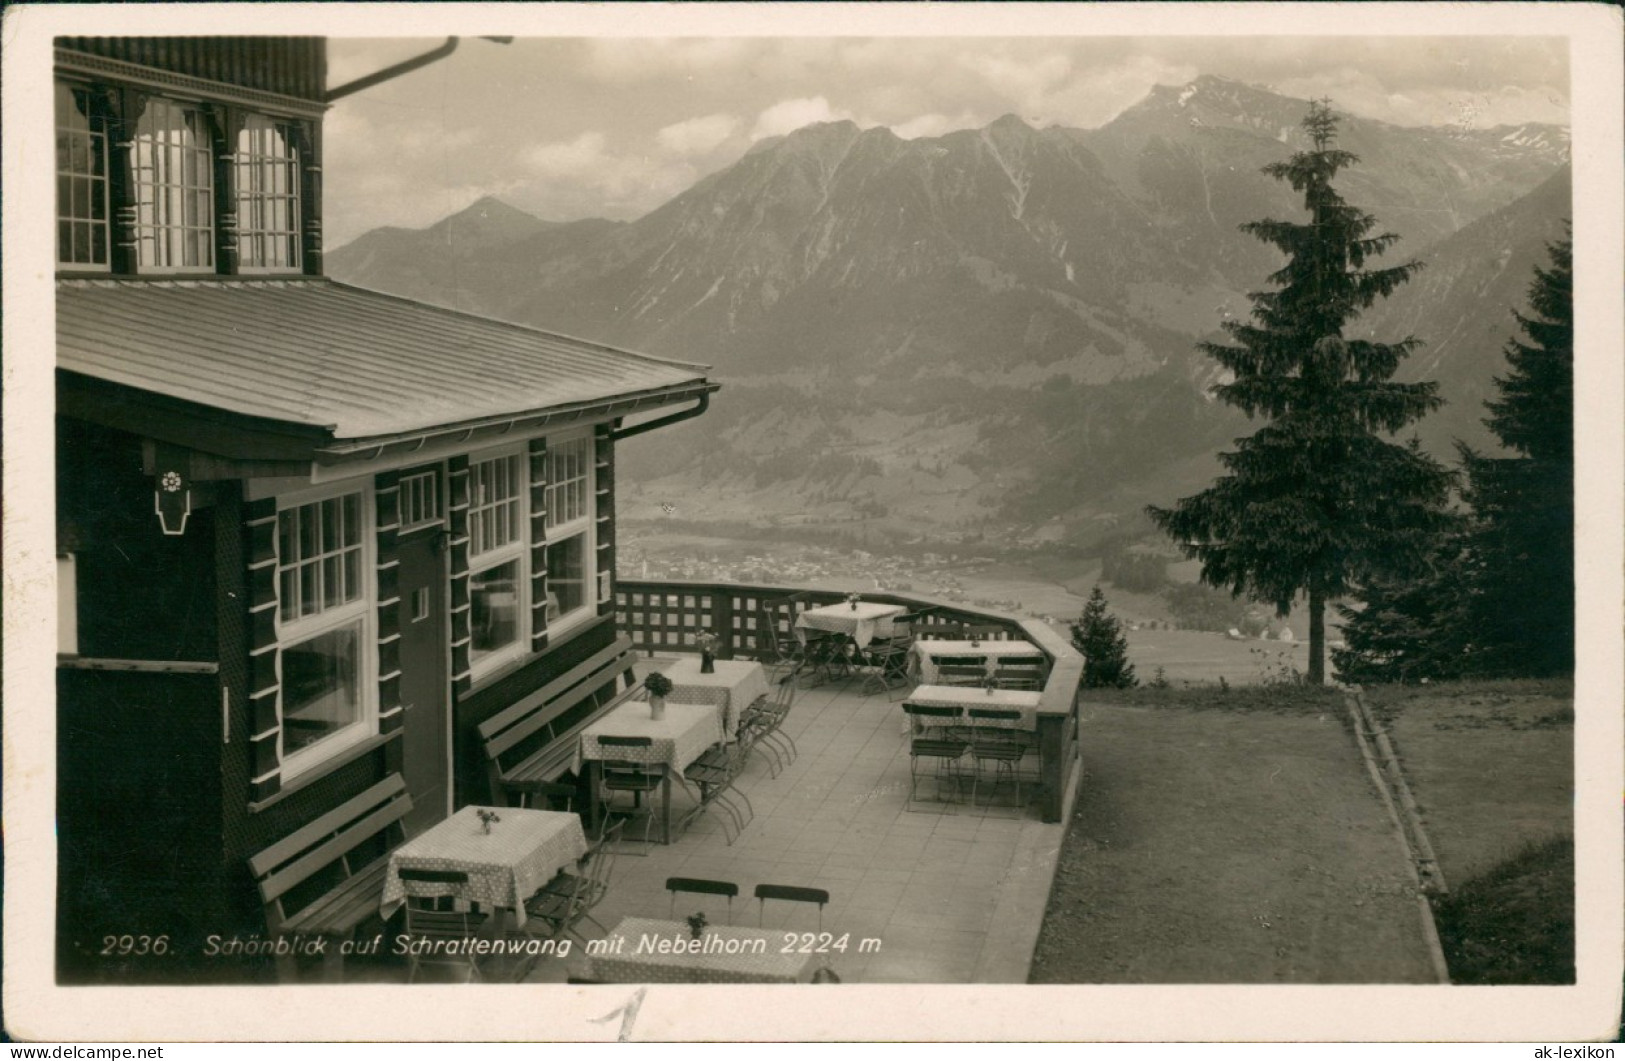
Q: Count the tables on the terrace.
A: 7